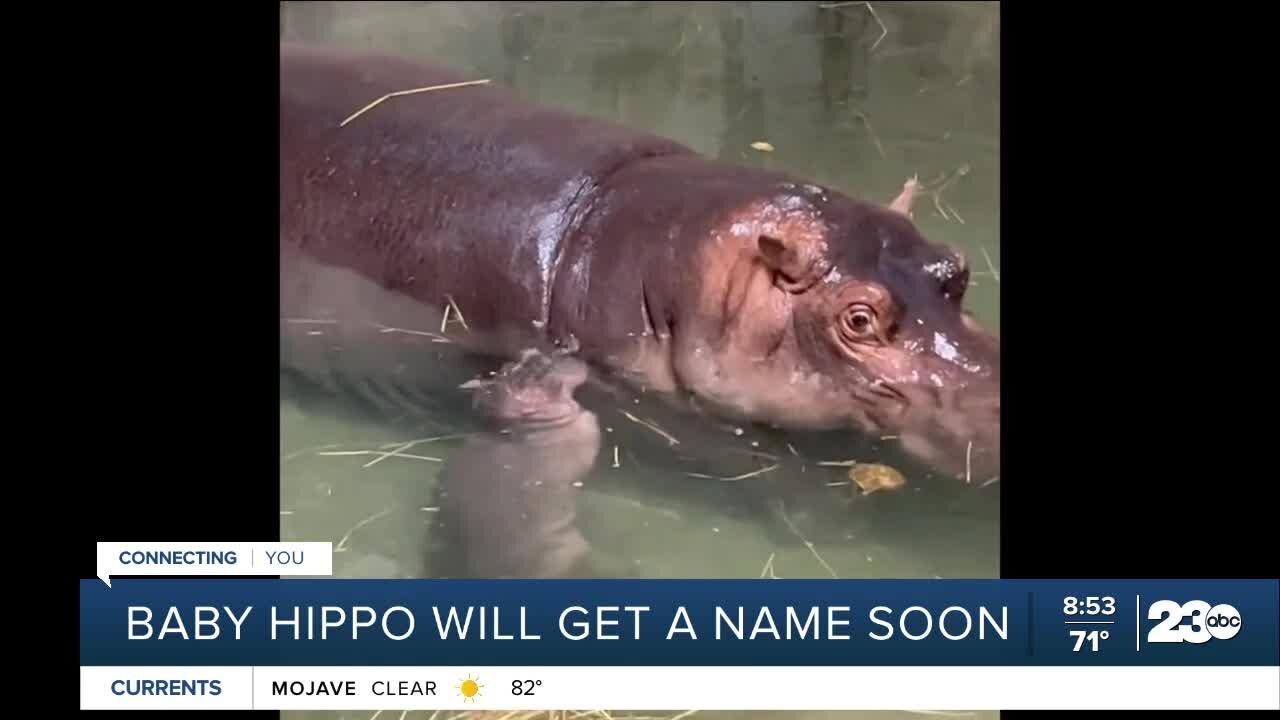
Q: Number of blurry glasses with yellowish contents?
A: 0